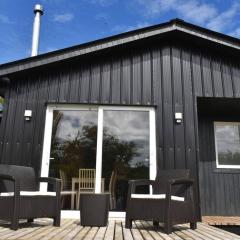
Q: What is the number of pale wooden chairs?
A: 3